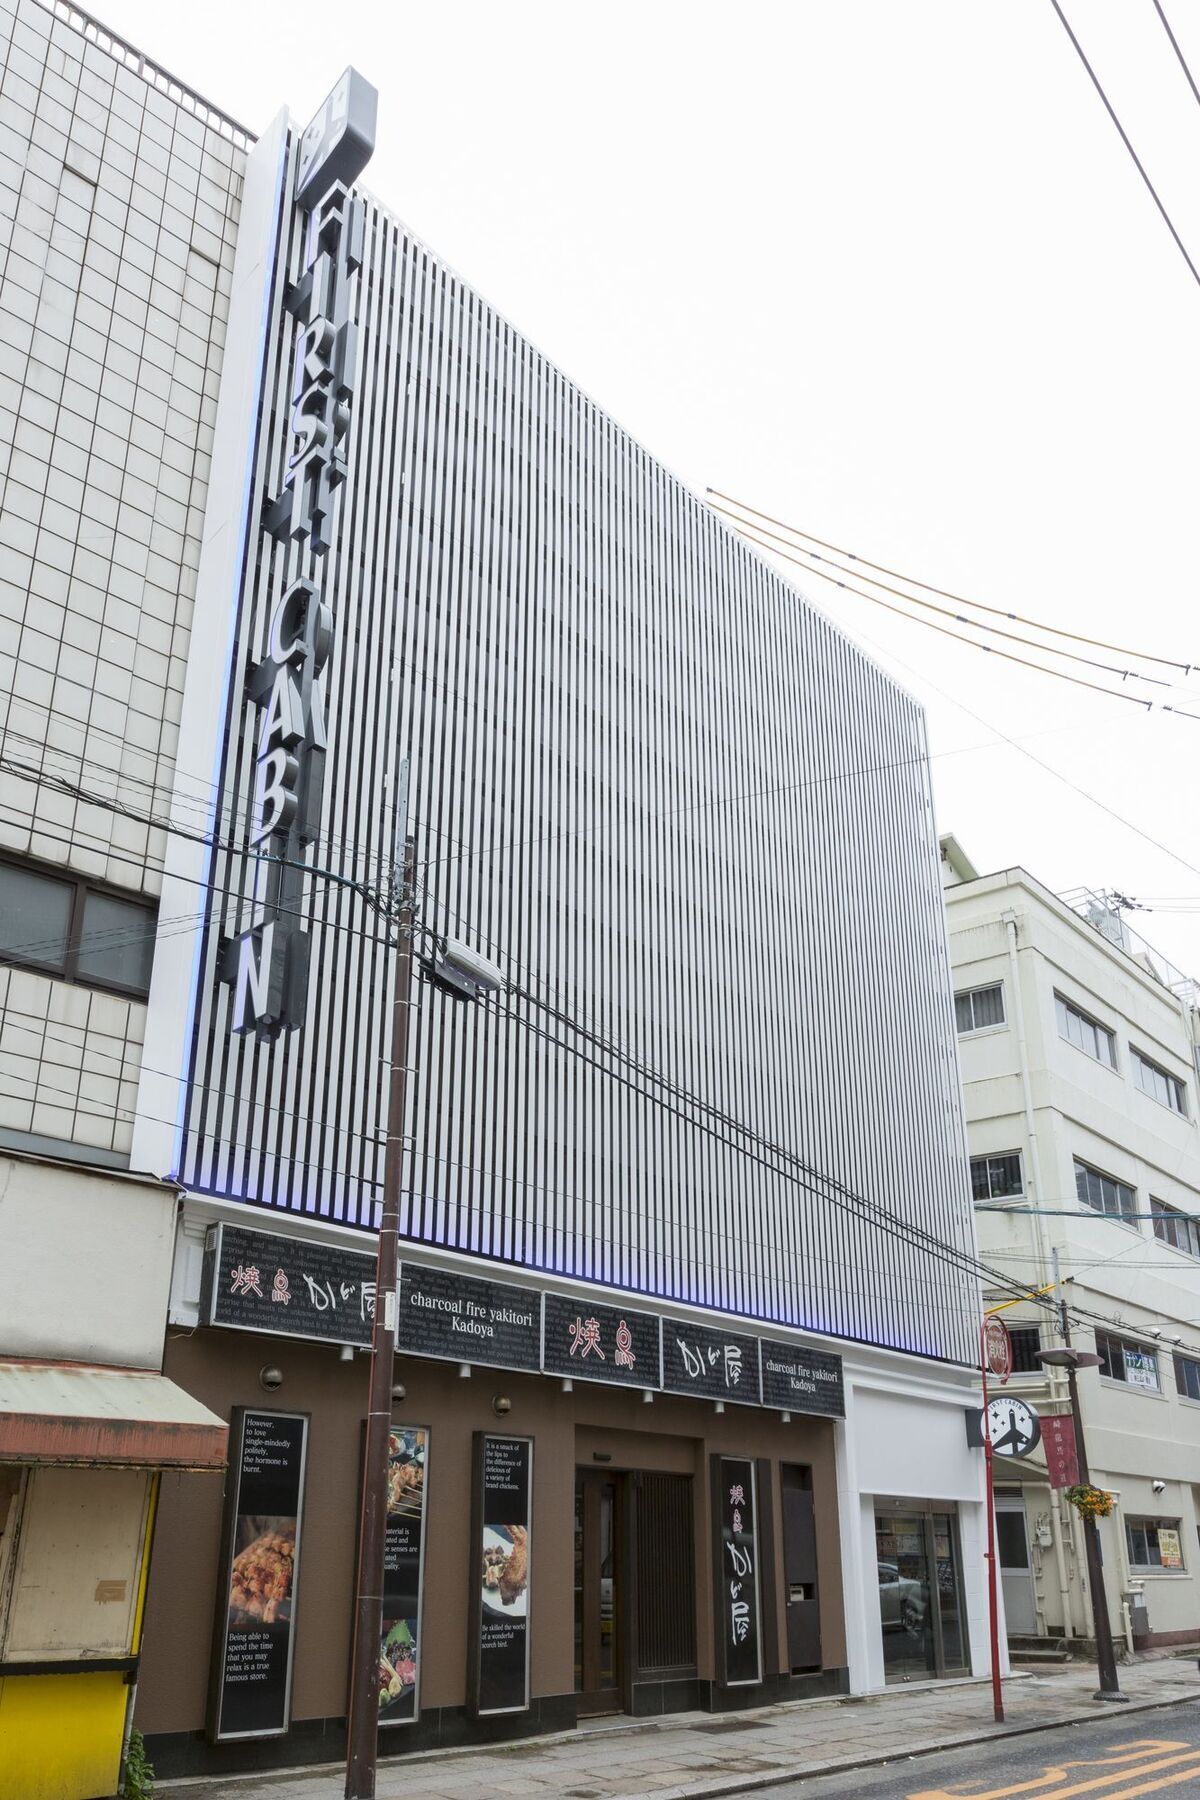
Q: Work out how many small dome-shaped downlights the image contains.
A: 3